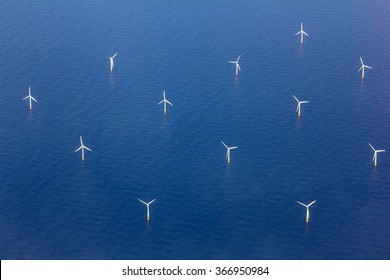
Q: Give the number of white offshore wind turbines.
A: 12